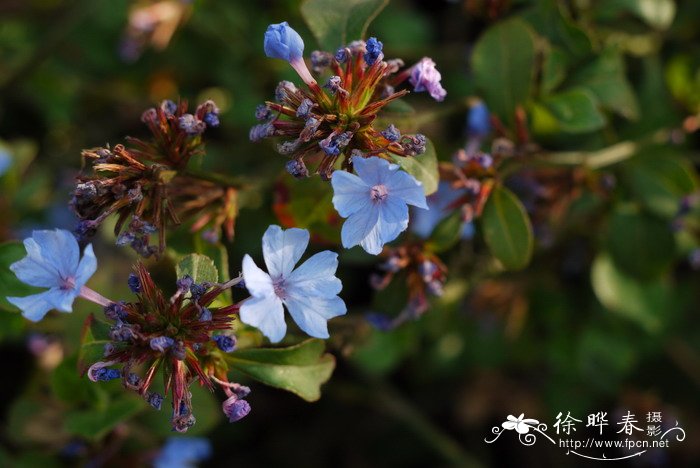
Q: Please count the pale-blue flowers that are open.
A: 3